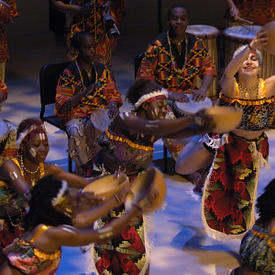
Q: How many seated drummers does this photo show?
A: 2